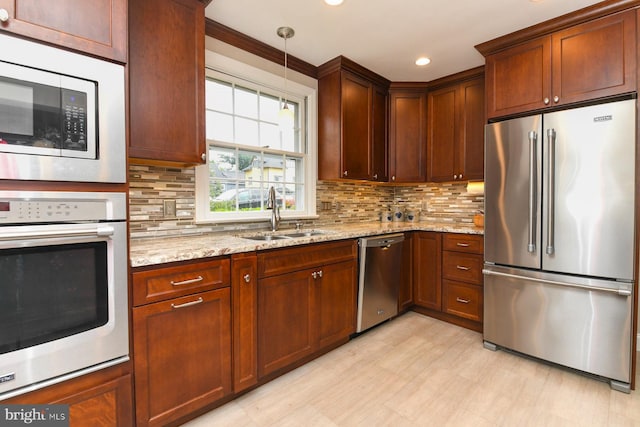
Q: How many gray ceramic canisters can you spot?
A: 3